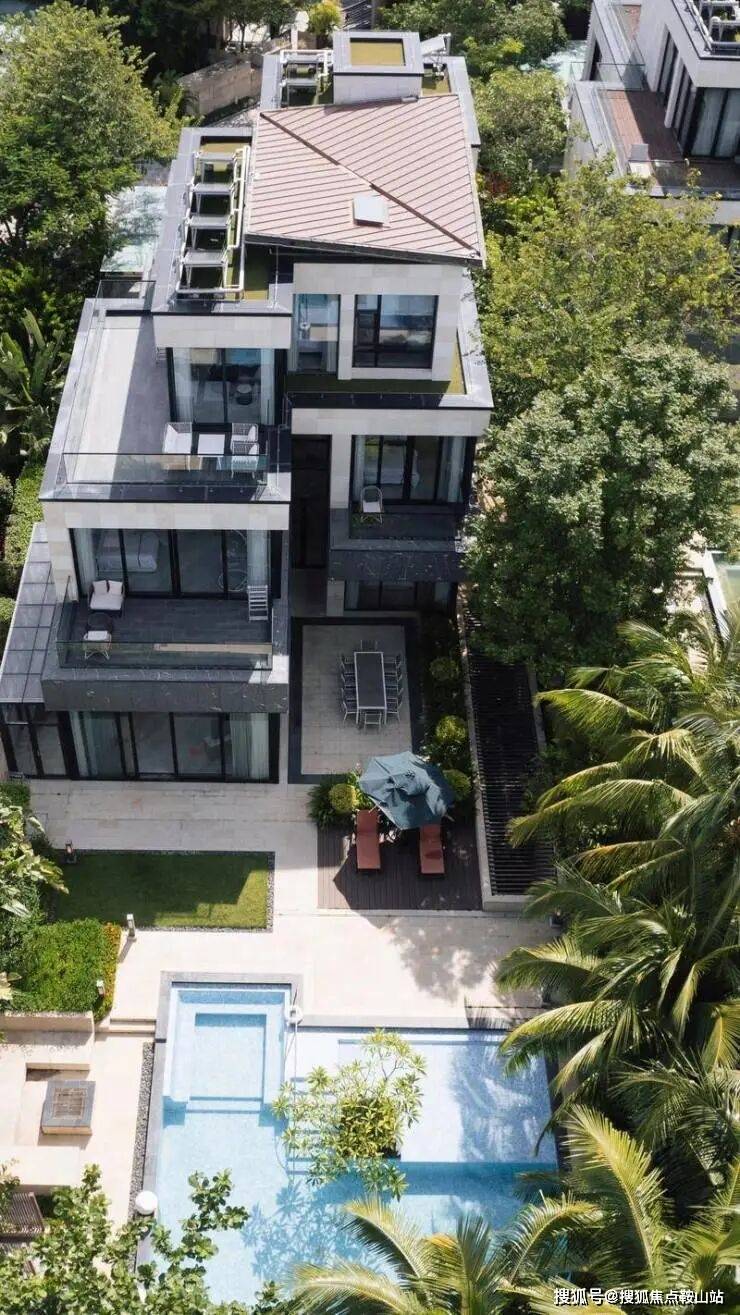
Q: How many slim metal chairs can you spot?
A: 10